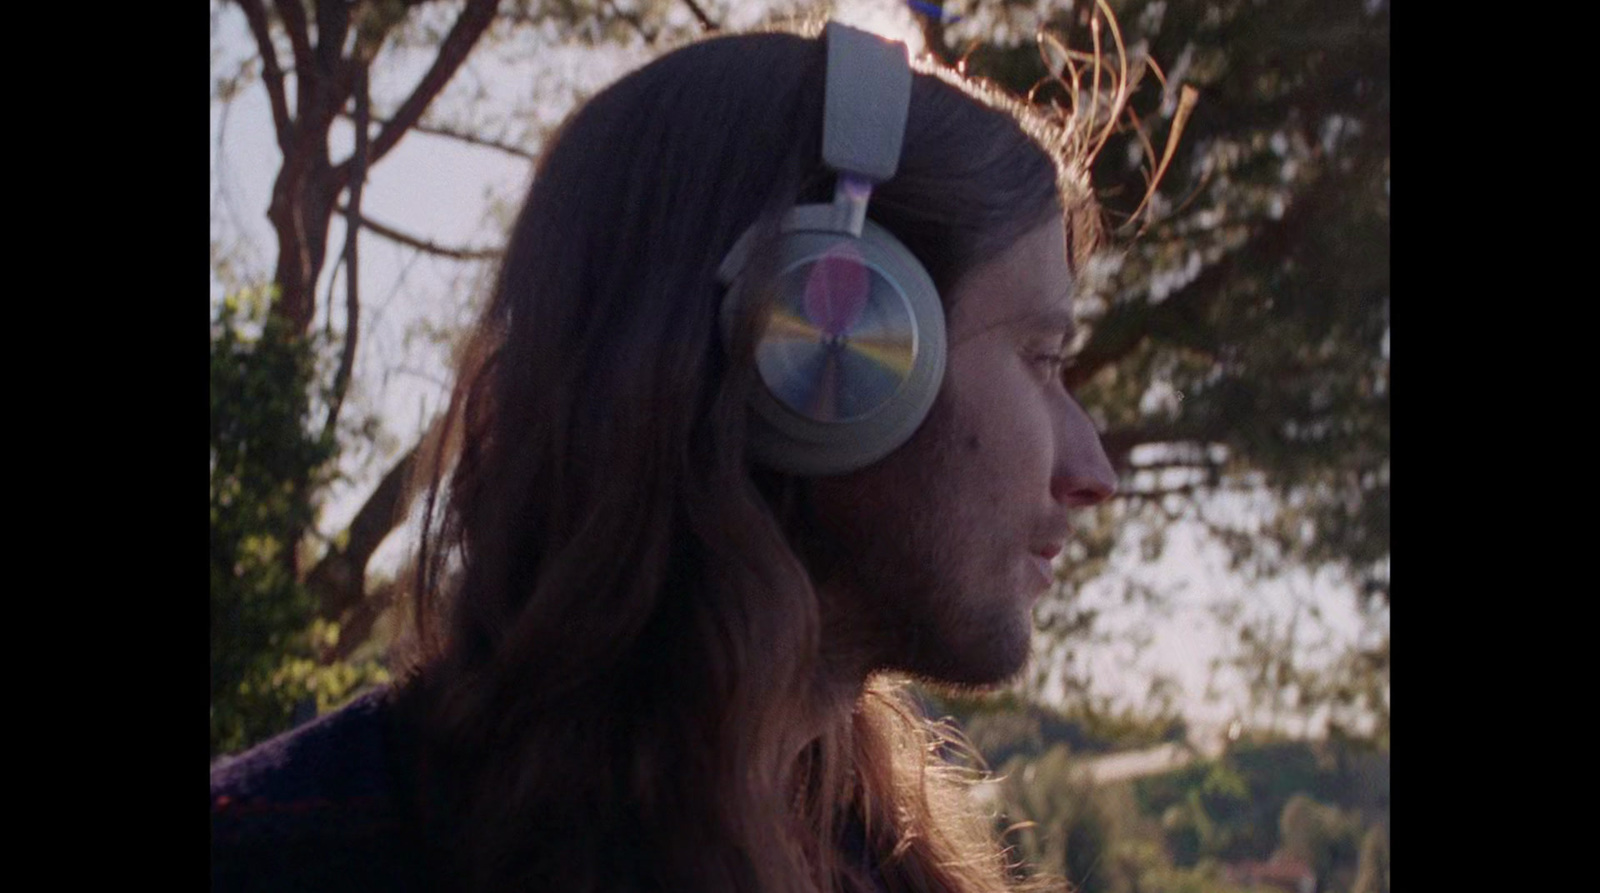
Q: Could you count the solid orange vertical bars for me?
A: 0